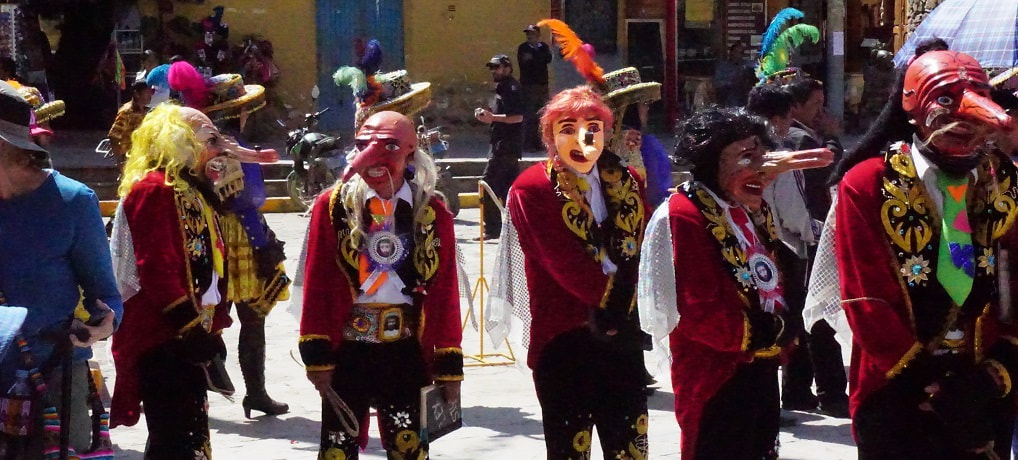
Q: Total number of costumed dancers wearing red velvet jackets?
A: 5